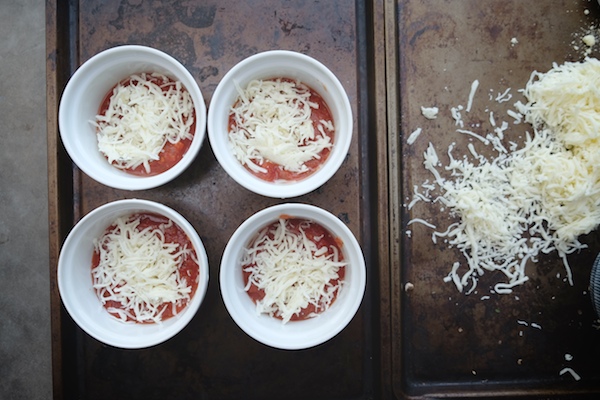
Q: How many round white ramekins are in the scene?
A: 4